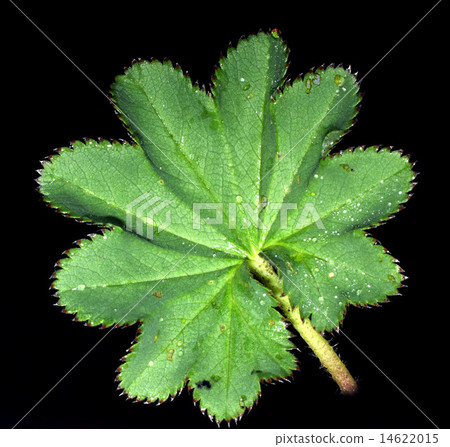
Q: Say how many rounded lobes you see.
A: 11